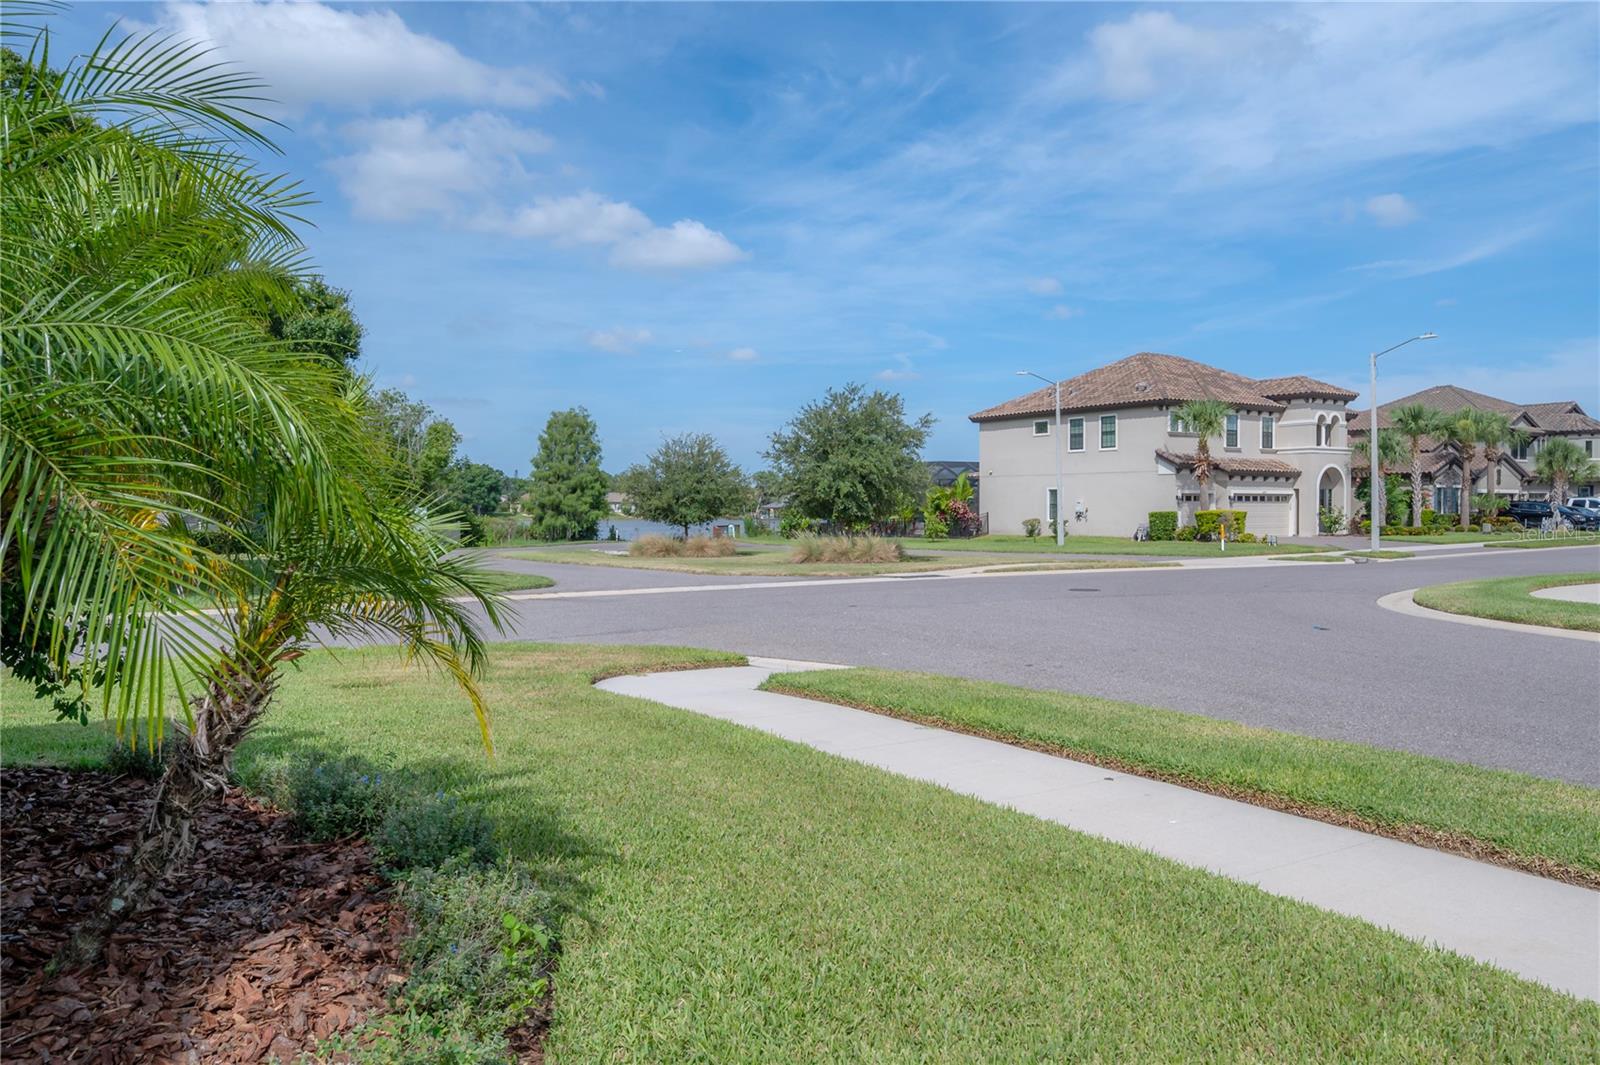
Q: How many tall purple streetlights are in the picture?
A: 0